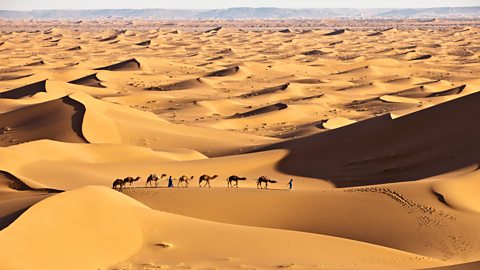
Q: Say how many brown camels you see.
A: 7